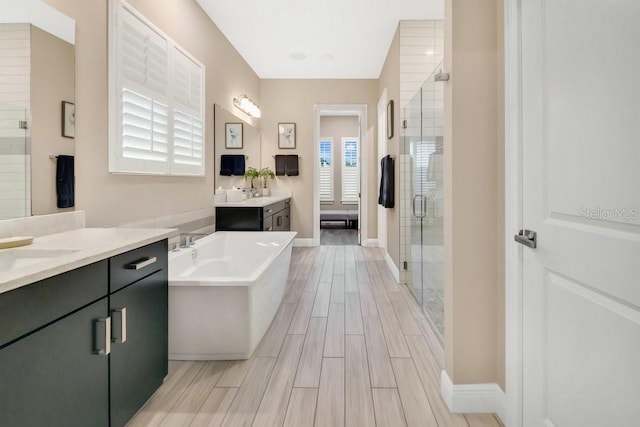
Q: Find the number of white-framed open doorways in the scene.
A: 1